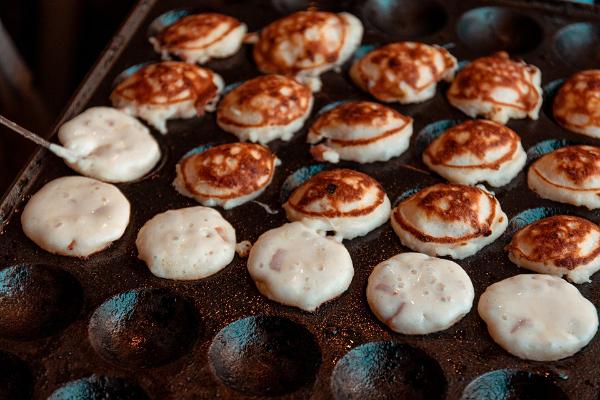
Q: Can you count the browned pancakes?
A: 14